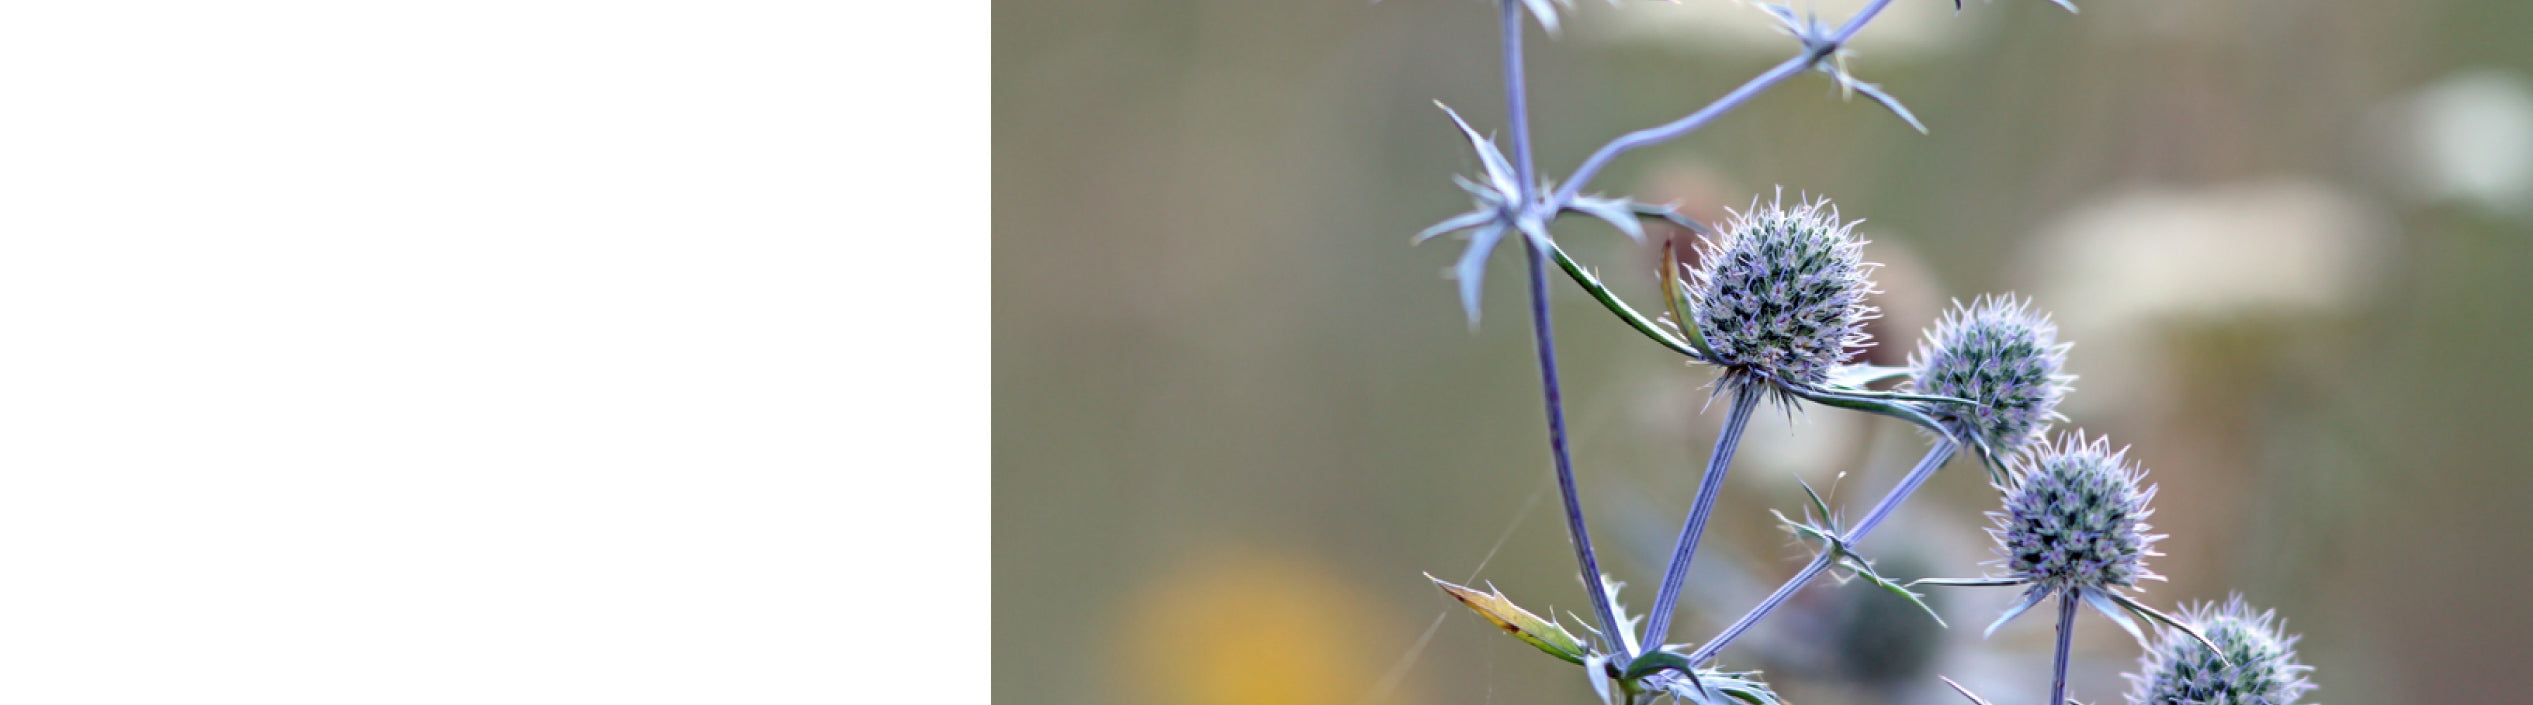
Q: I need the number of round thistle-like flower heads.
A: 4